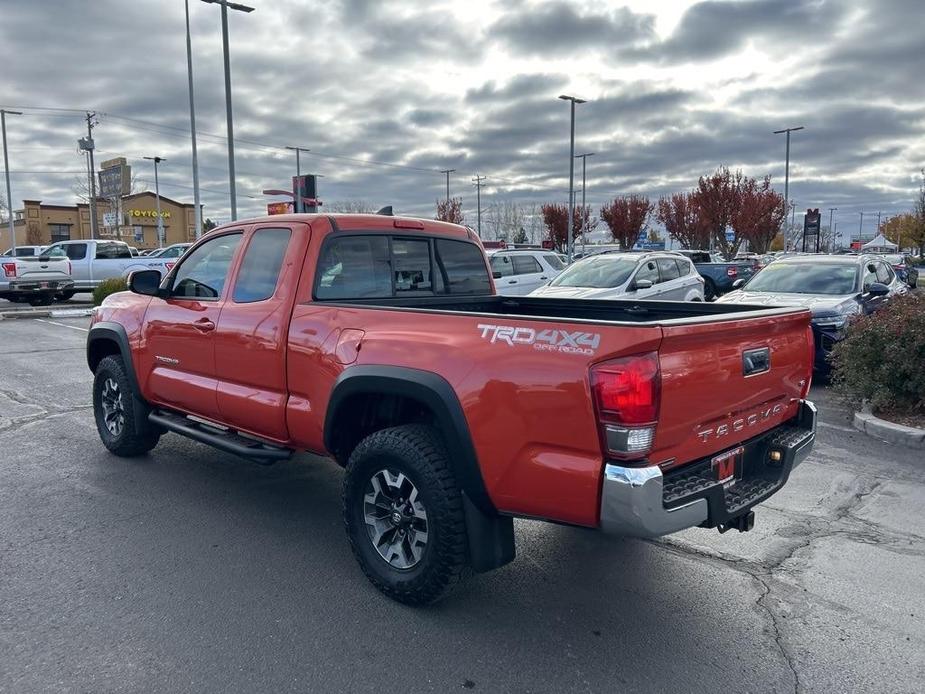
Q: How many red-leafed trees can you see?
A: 6